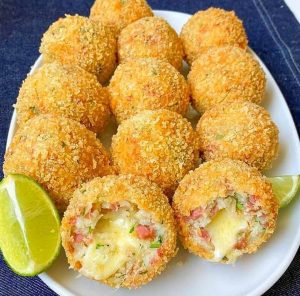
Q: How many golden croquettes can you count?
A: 12